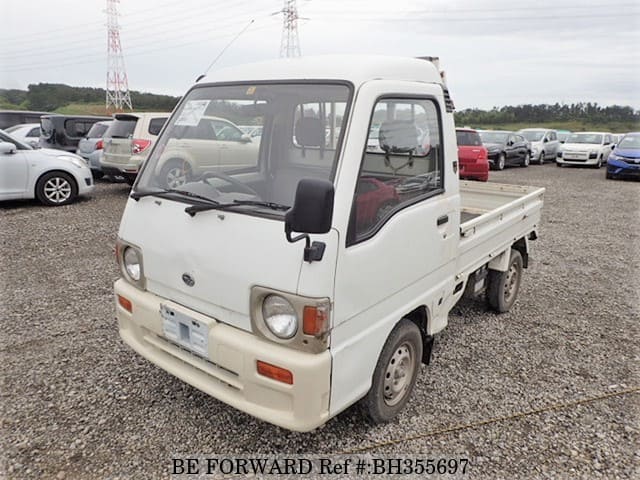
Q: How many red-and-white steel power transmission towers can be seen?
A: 2